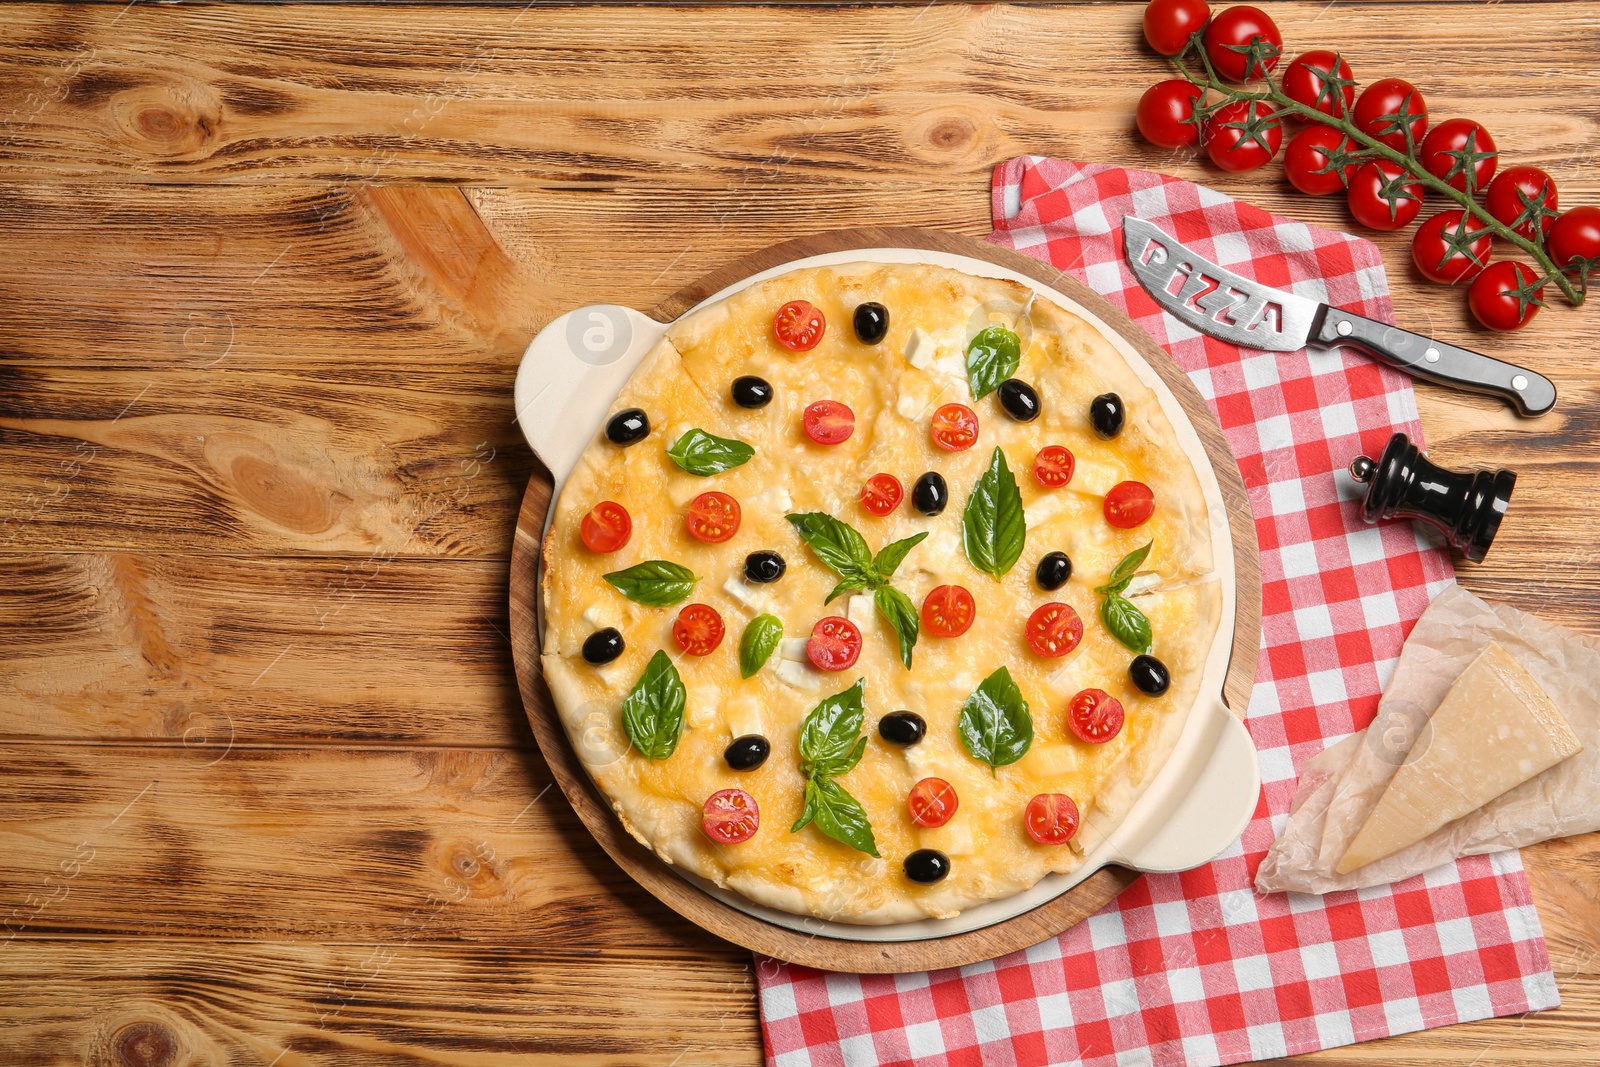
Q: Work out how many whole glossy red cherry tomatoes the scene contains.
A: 13